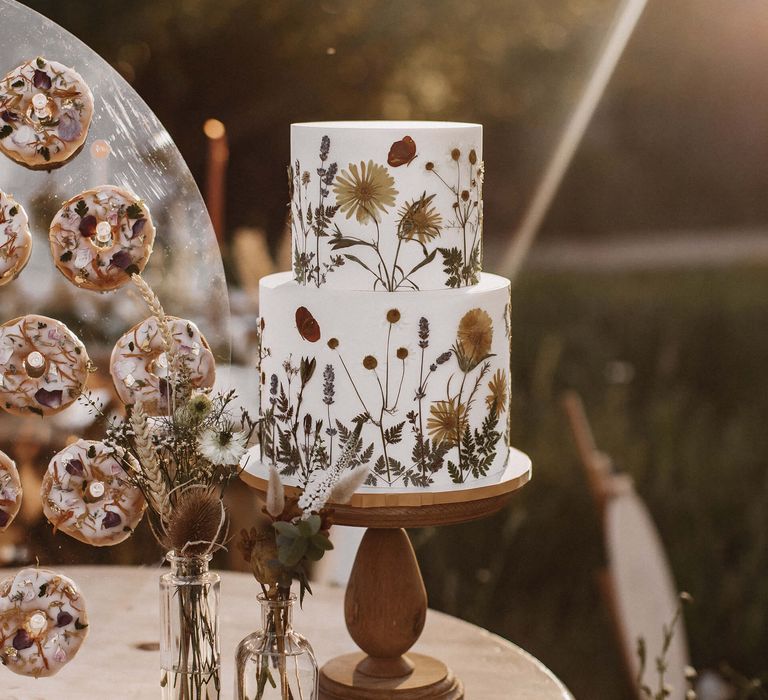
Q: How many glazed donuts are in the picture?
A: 8